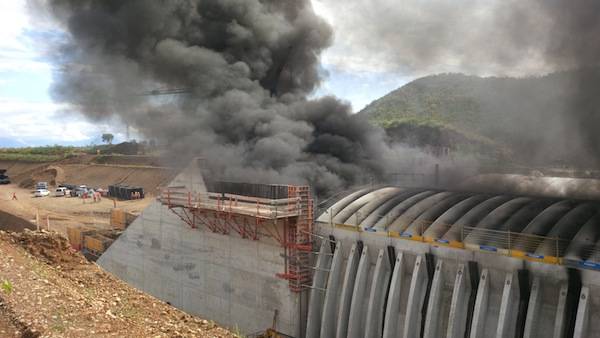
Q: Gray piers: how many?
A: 14